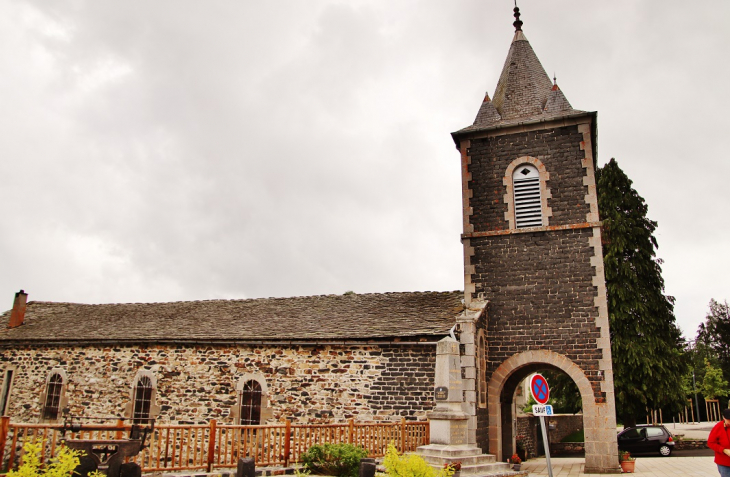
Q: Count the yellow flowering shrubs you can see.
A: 2